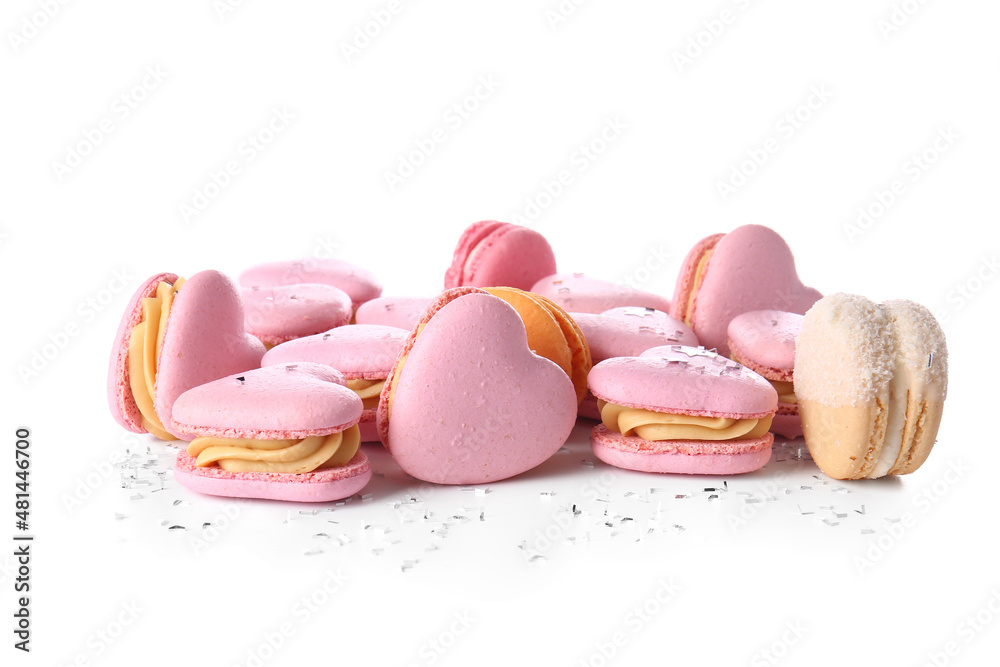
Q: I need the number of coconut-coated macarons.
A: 1